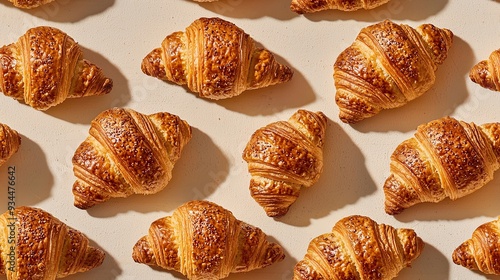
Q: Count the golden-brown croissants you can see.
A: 15